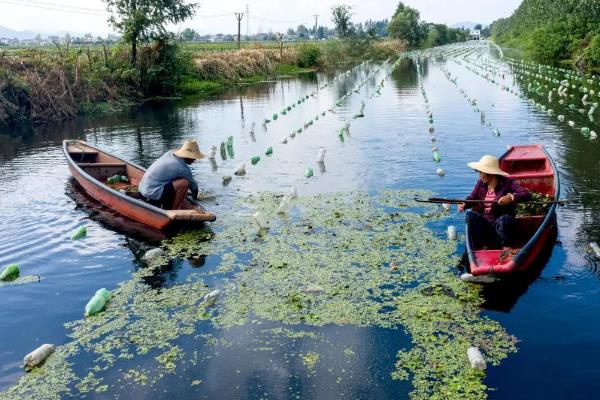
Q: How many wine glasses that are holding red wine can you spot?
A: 0